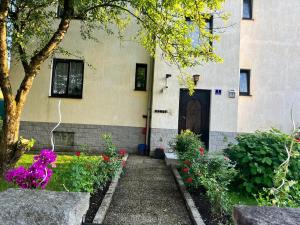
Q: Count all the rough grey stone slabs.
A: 2